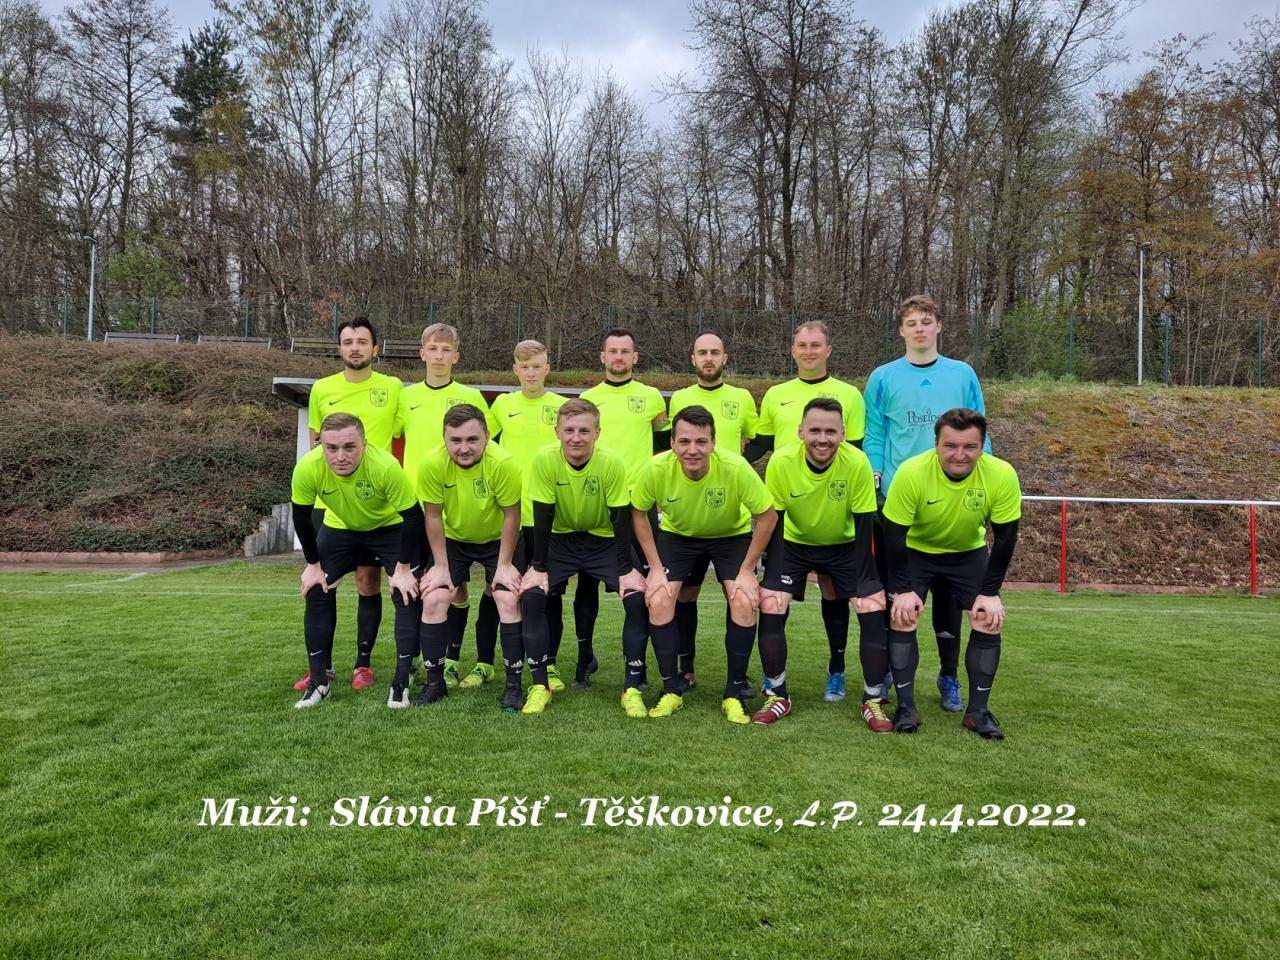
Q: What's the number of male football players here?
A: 13